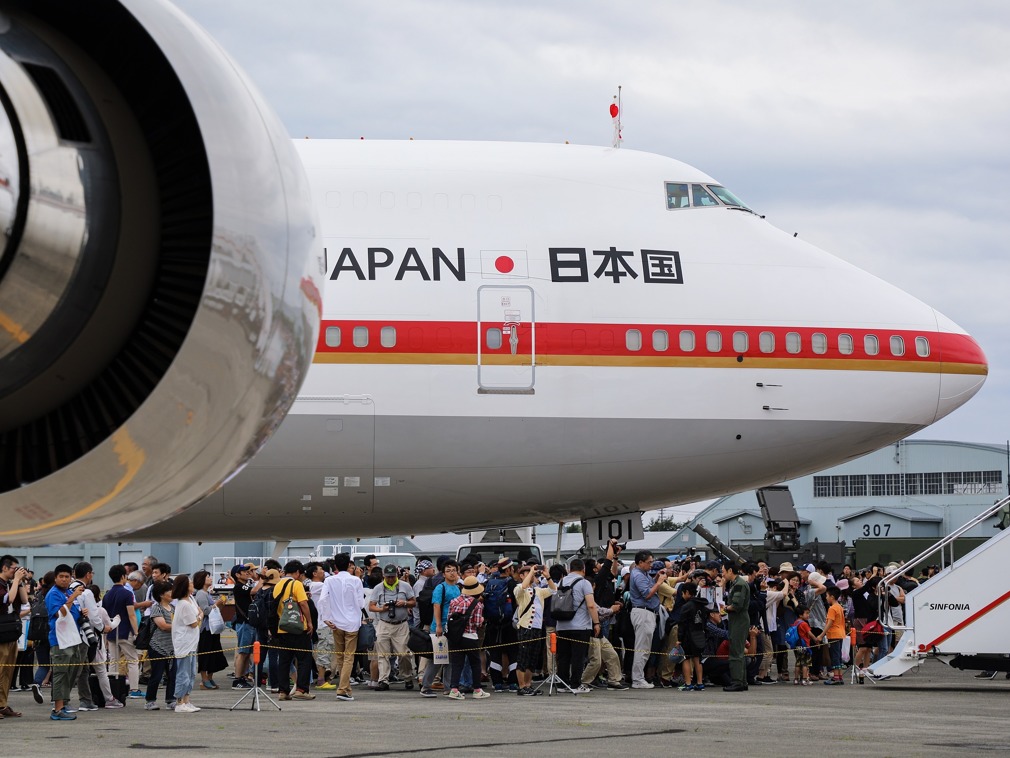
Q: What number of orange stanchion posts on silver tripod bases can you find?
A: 3